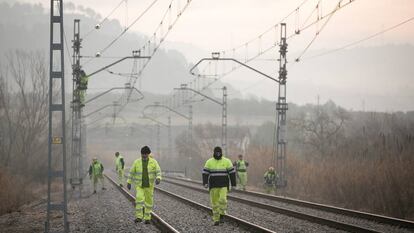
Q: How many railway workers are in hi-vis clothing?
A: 7